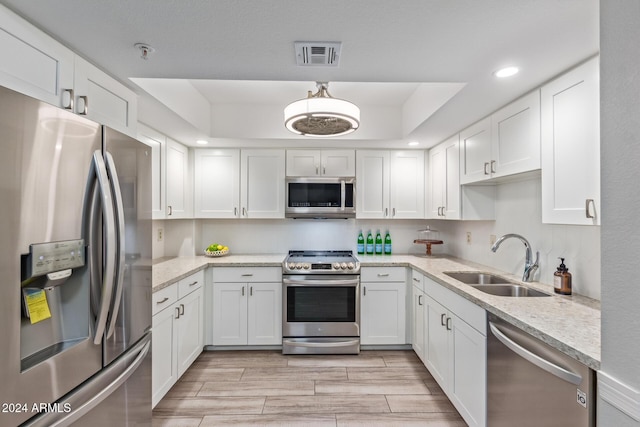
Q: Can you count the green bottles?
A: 4